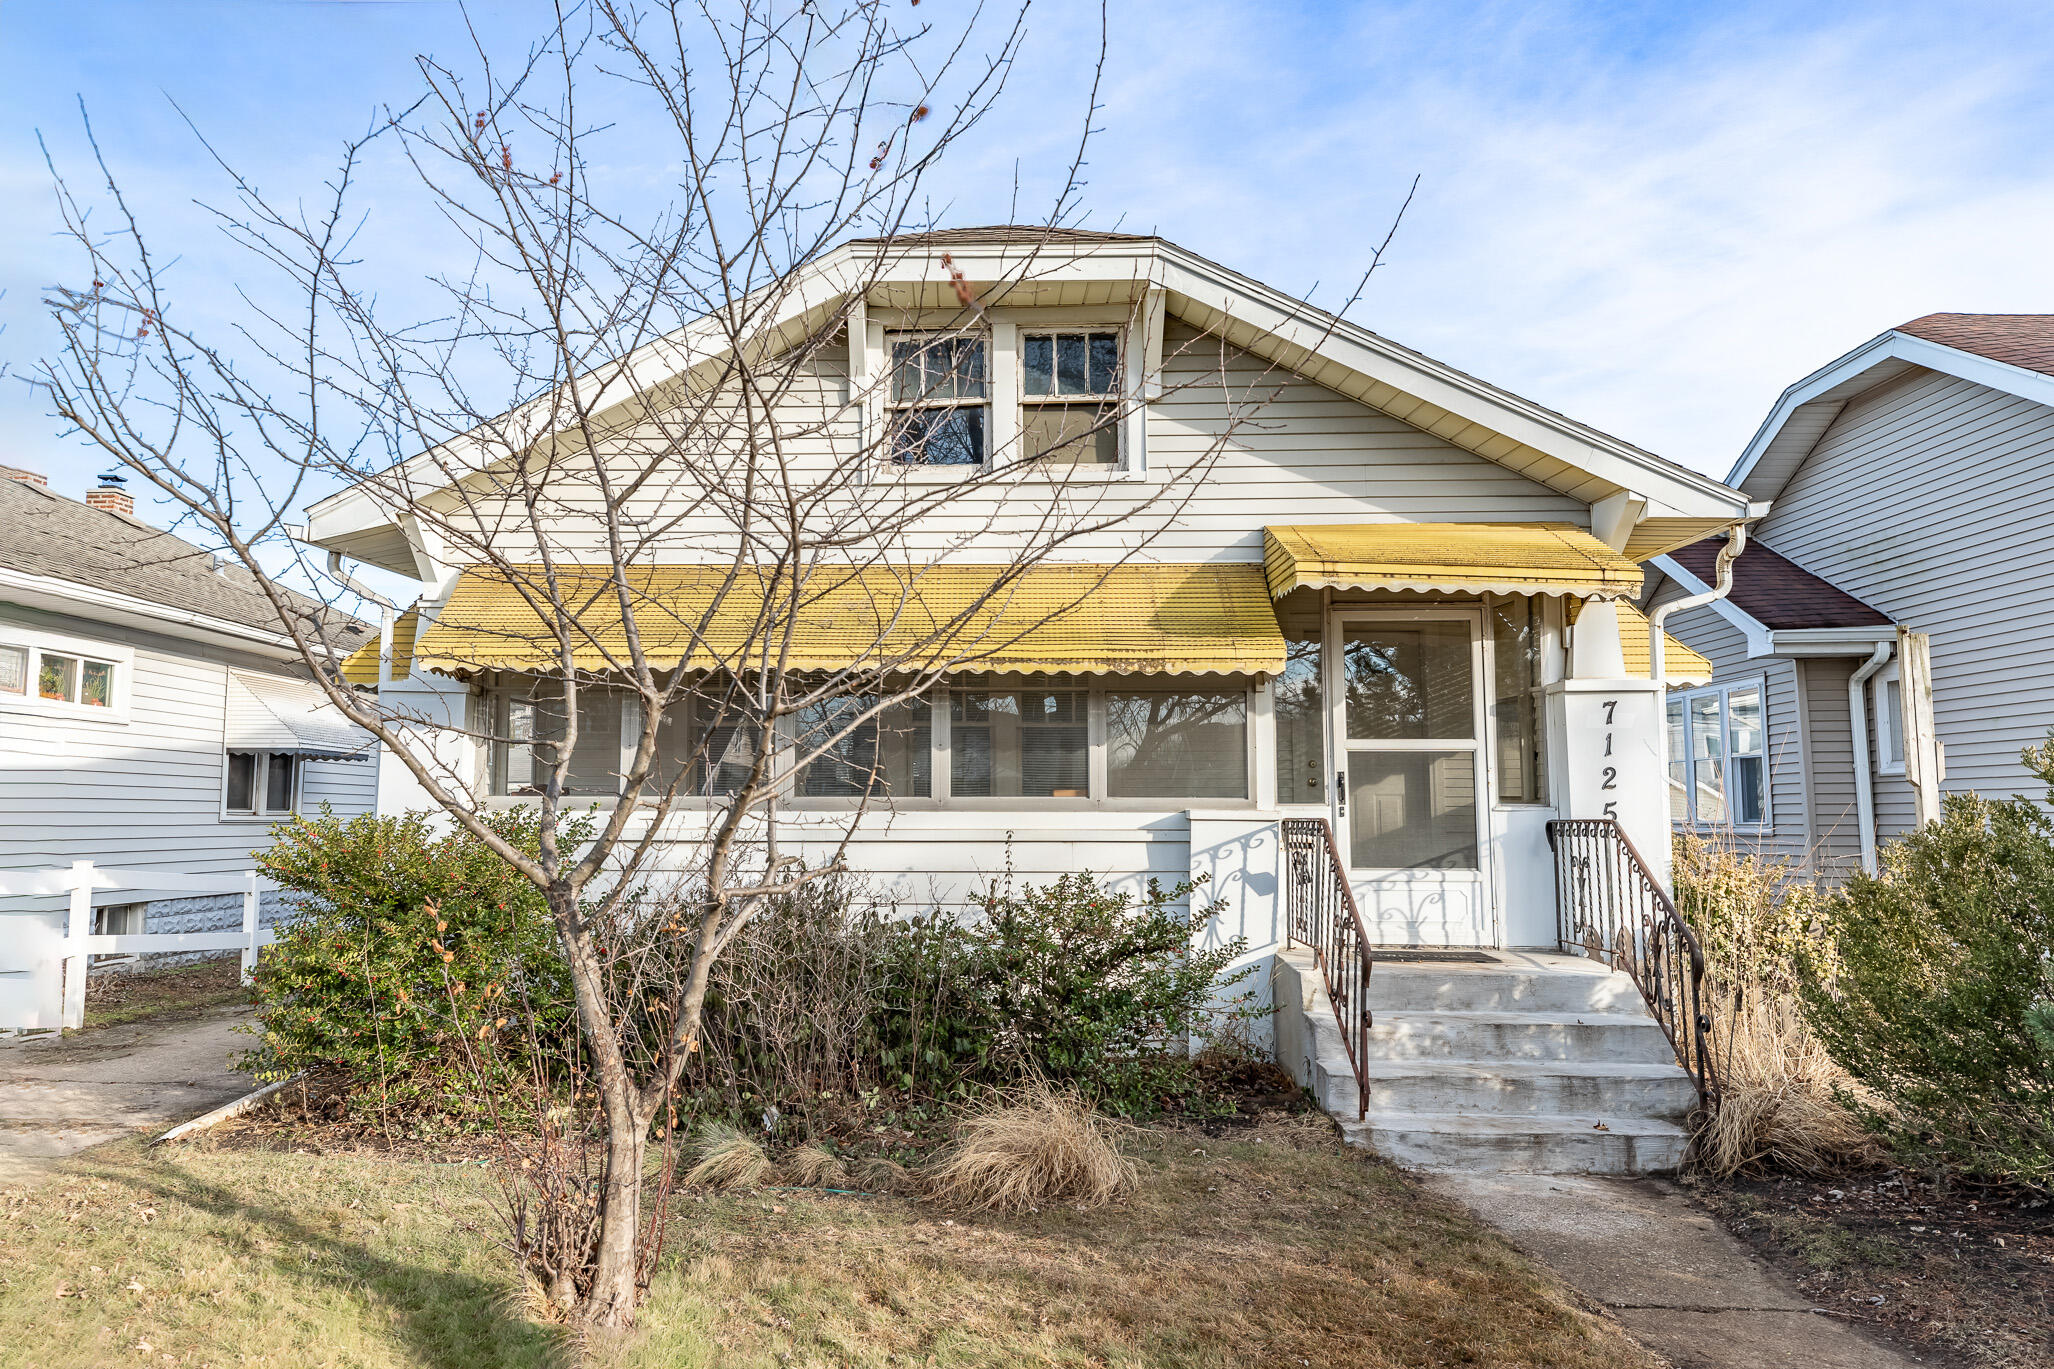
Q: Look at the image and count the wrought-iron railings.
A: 2